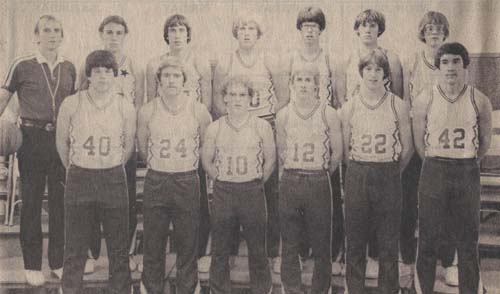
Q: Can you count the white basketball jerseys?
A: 12